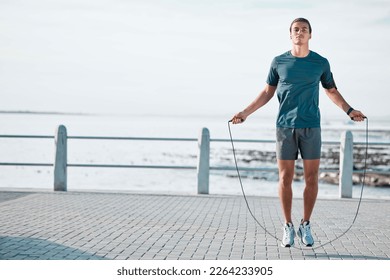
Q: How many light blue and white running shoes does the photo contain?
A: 2